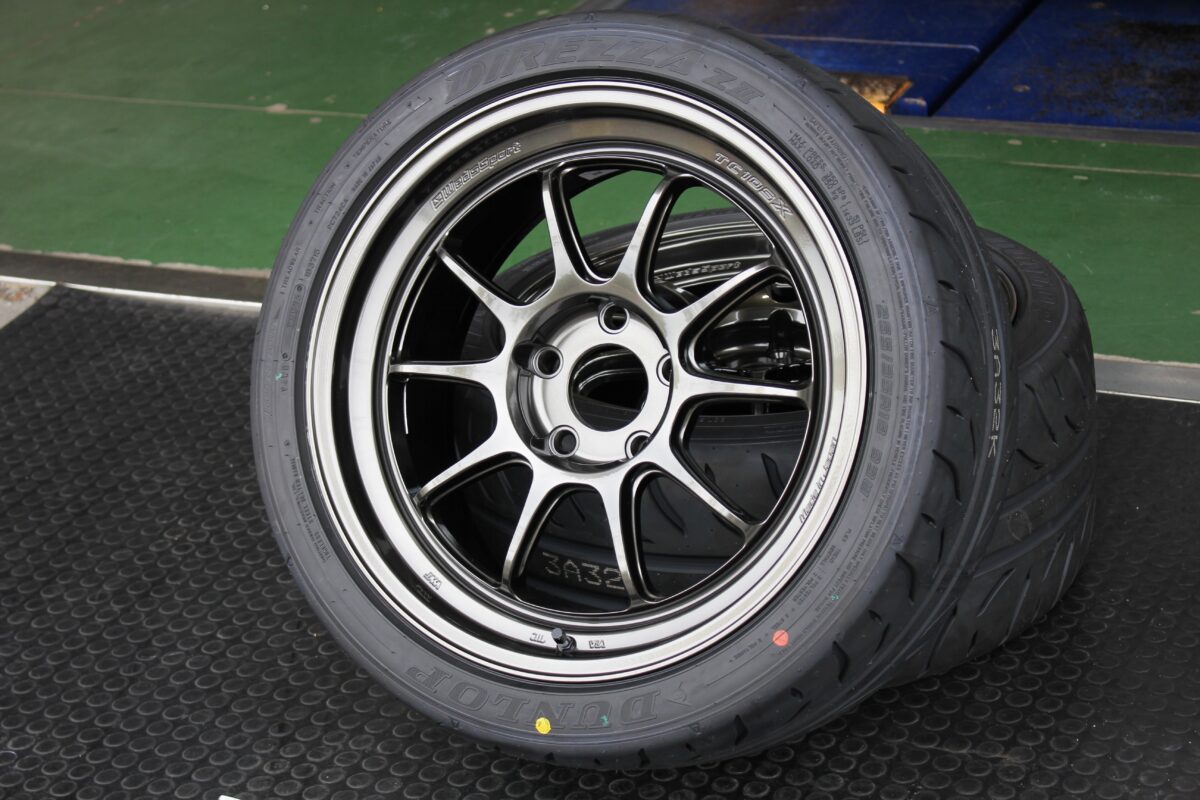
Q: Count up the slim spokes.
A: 10